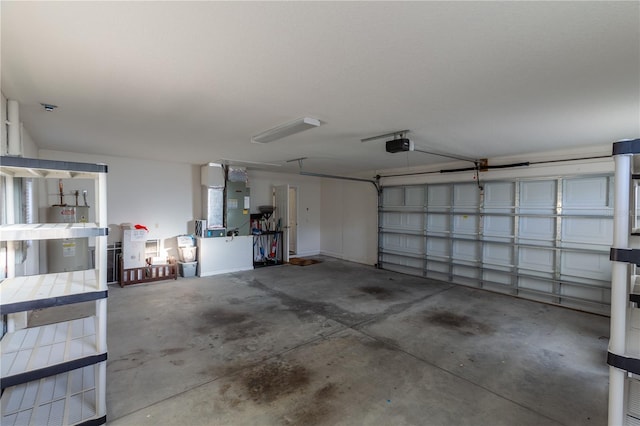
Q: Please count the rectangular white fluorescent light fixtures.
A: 1